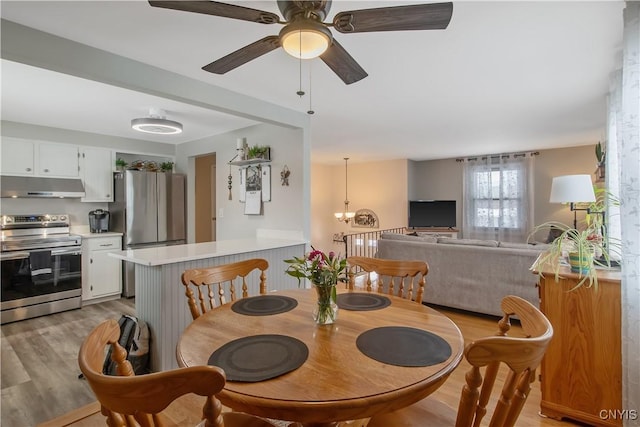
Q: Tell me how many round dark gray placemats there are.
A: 4